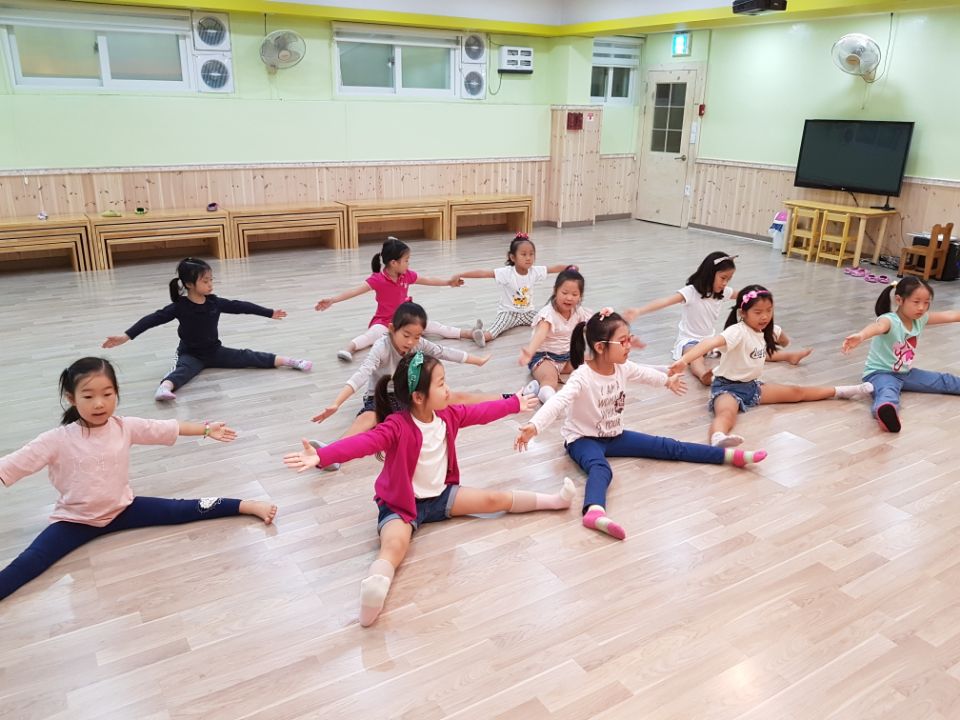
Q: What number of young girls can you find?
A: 11